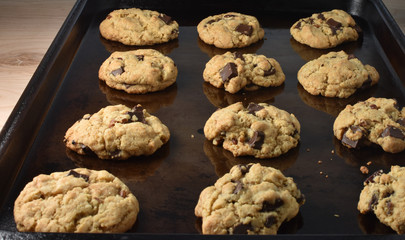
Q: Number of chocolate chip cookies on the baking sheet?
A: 12